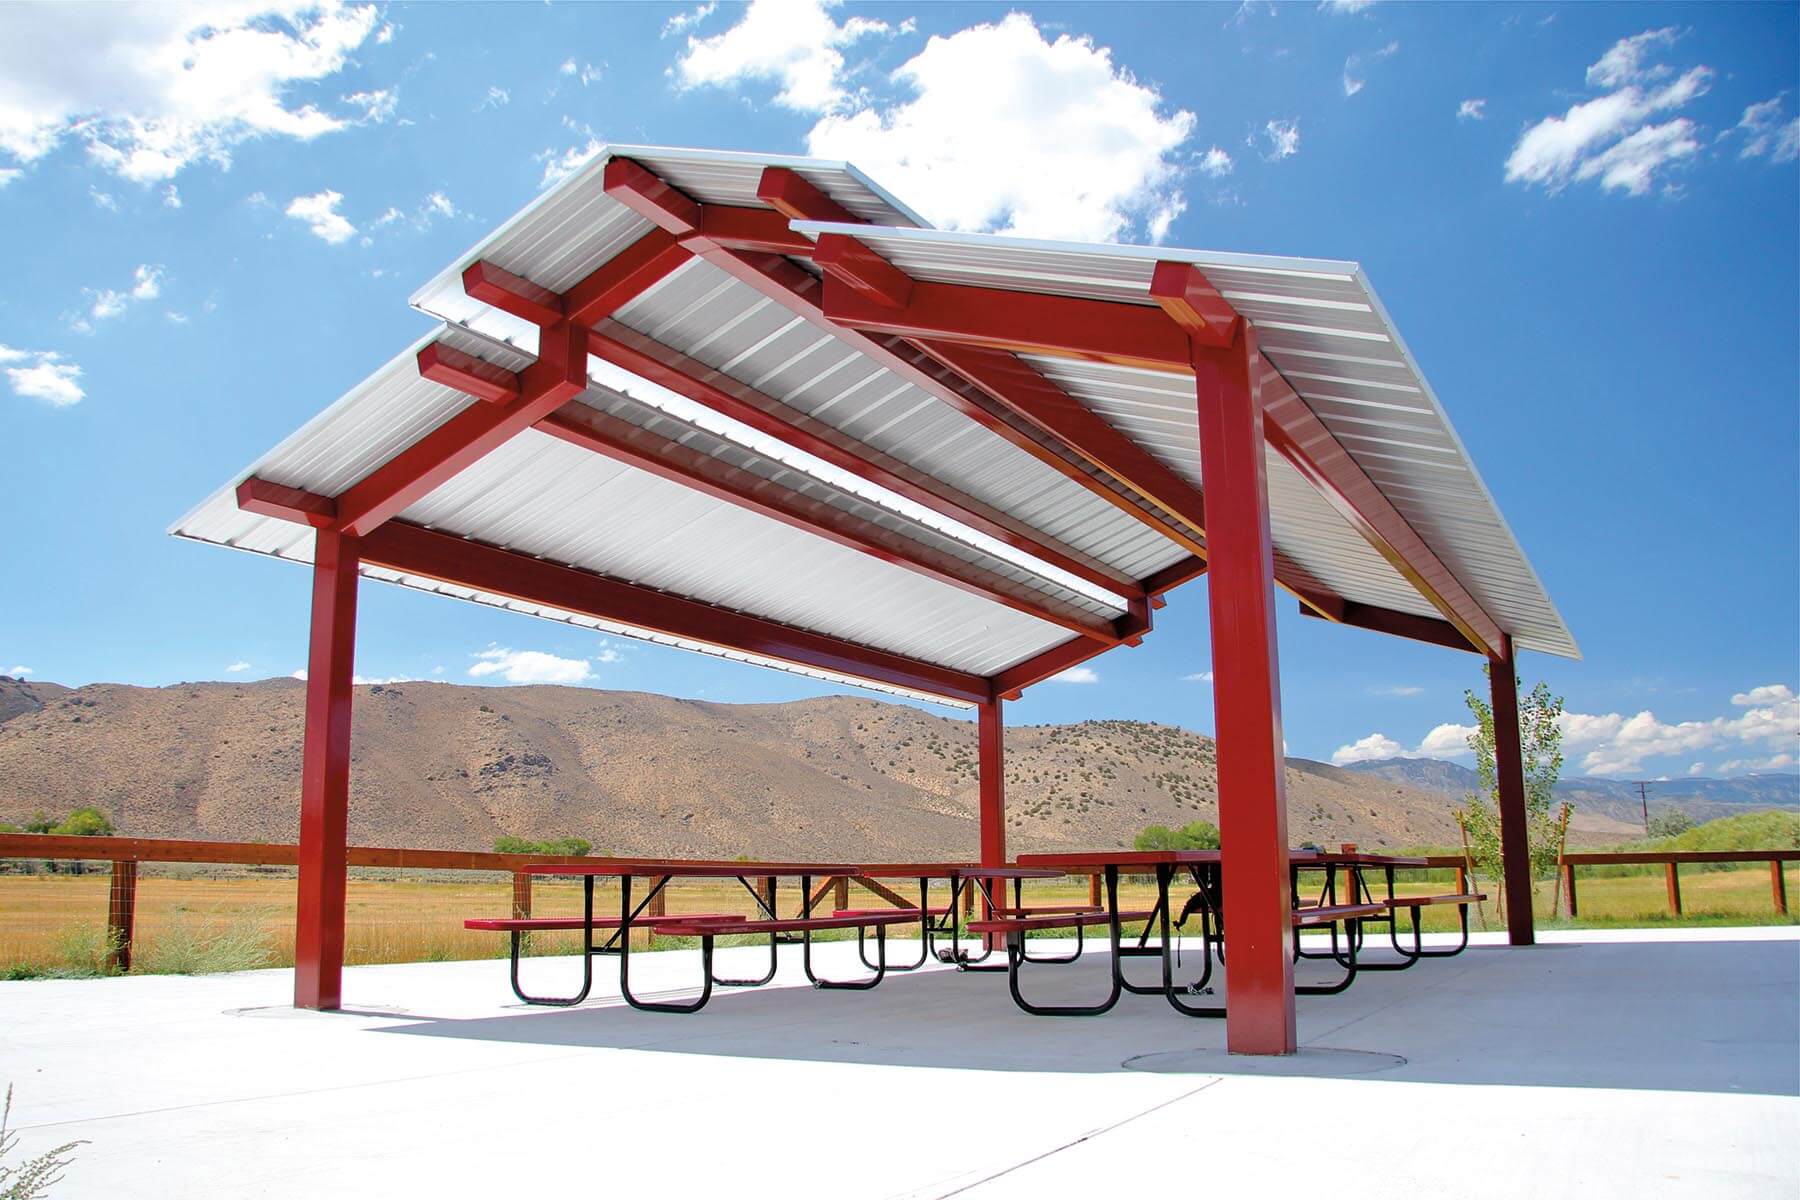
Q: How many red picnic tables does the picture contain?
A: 4